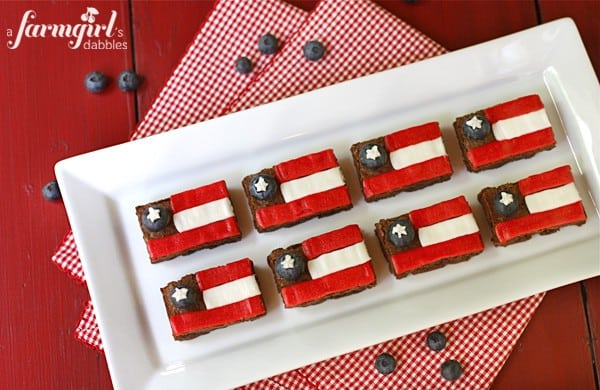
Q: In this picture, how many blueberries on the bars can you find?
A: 8